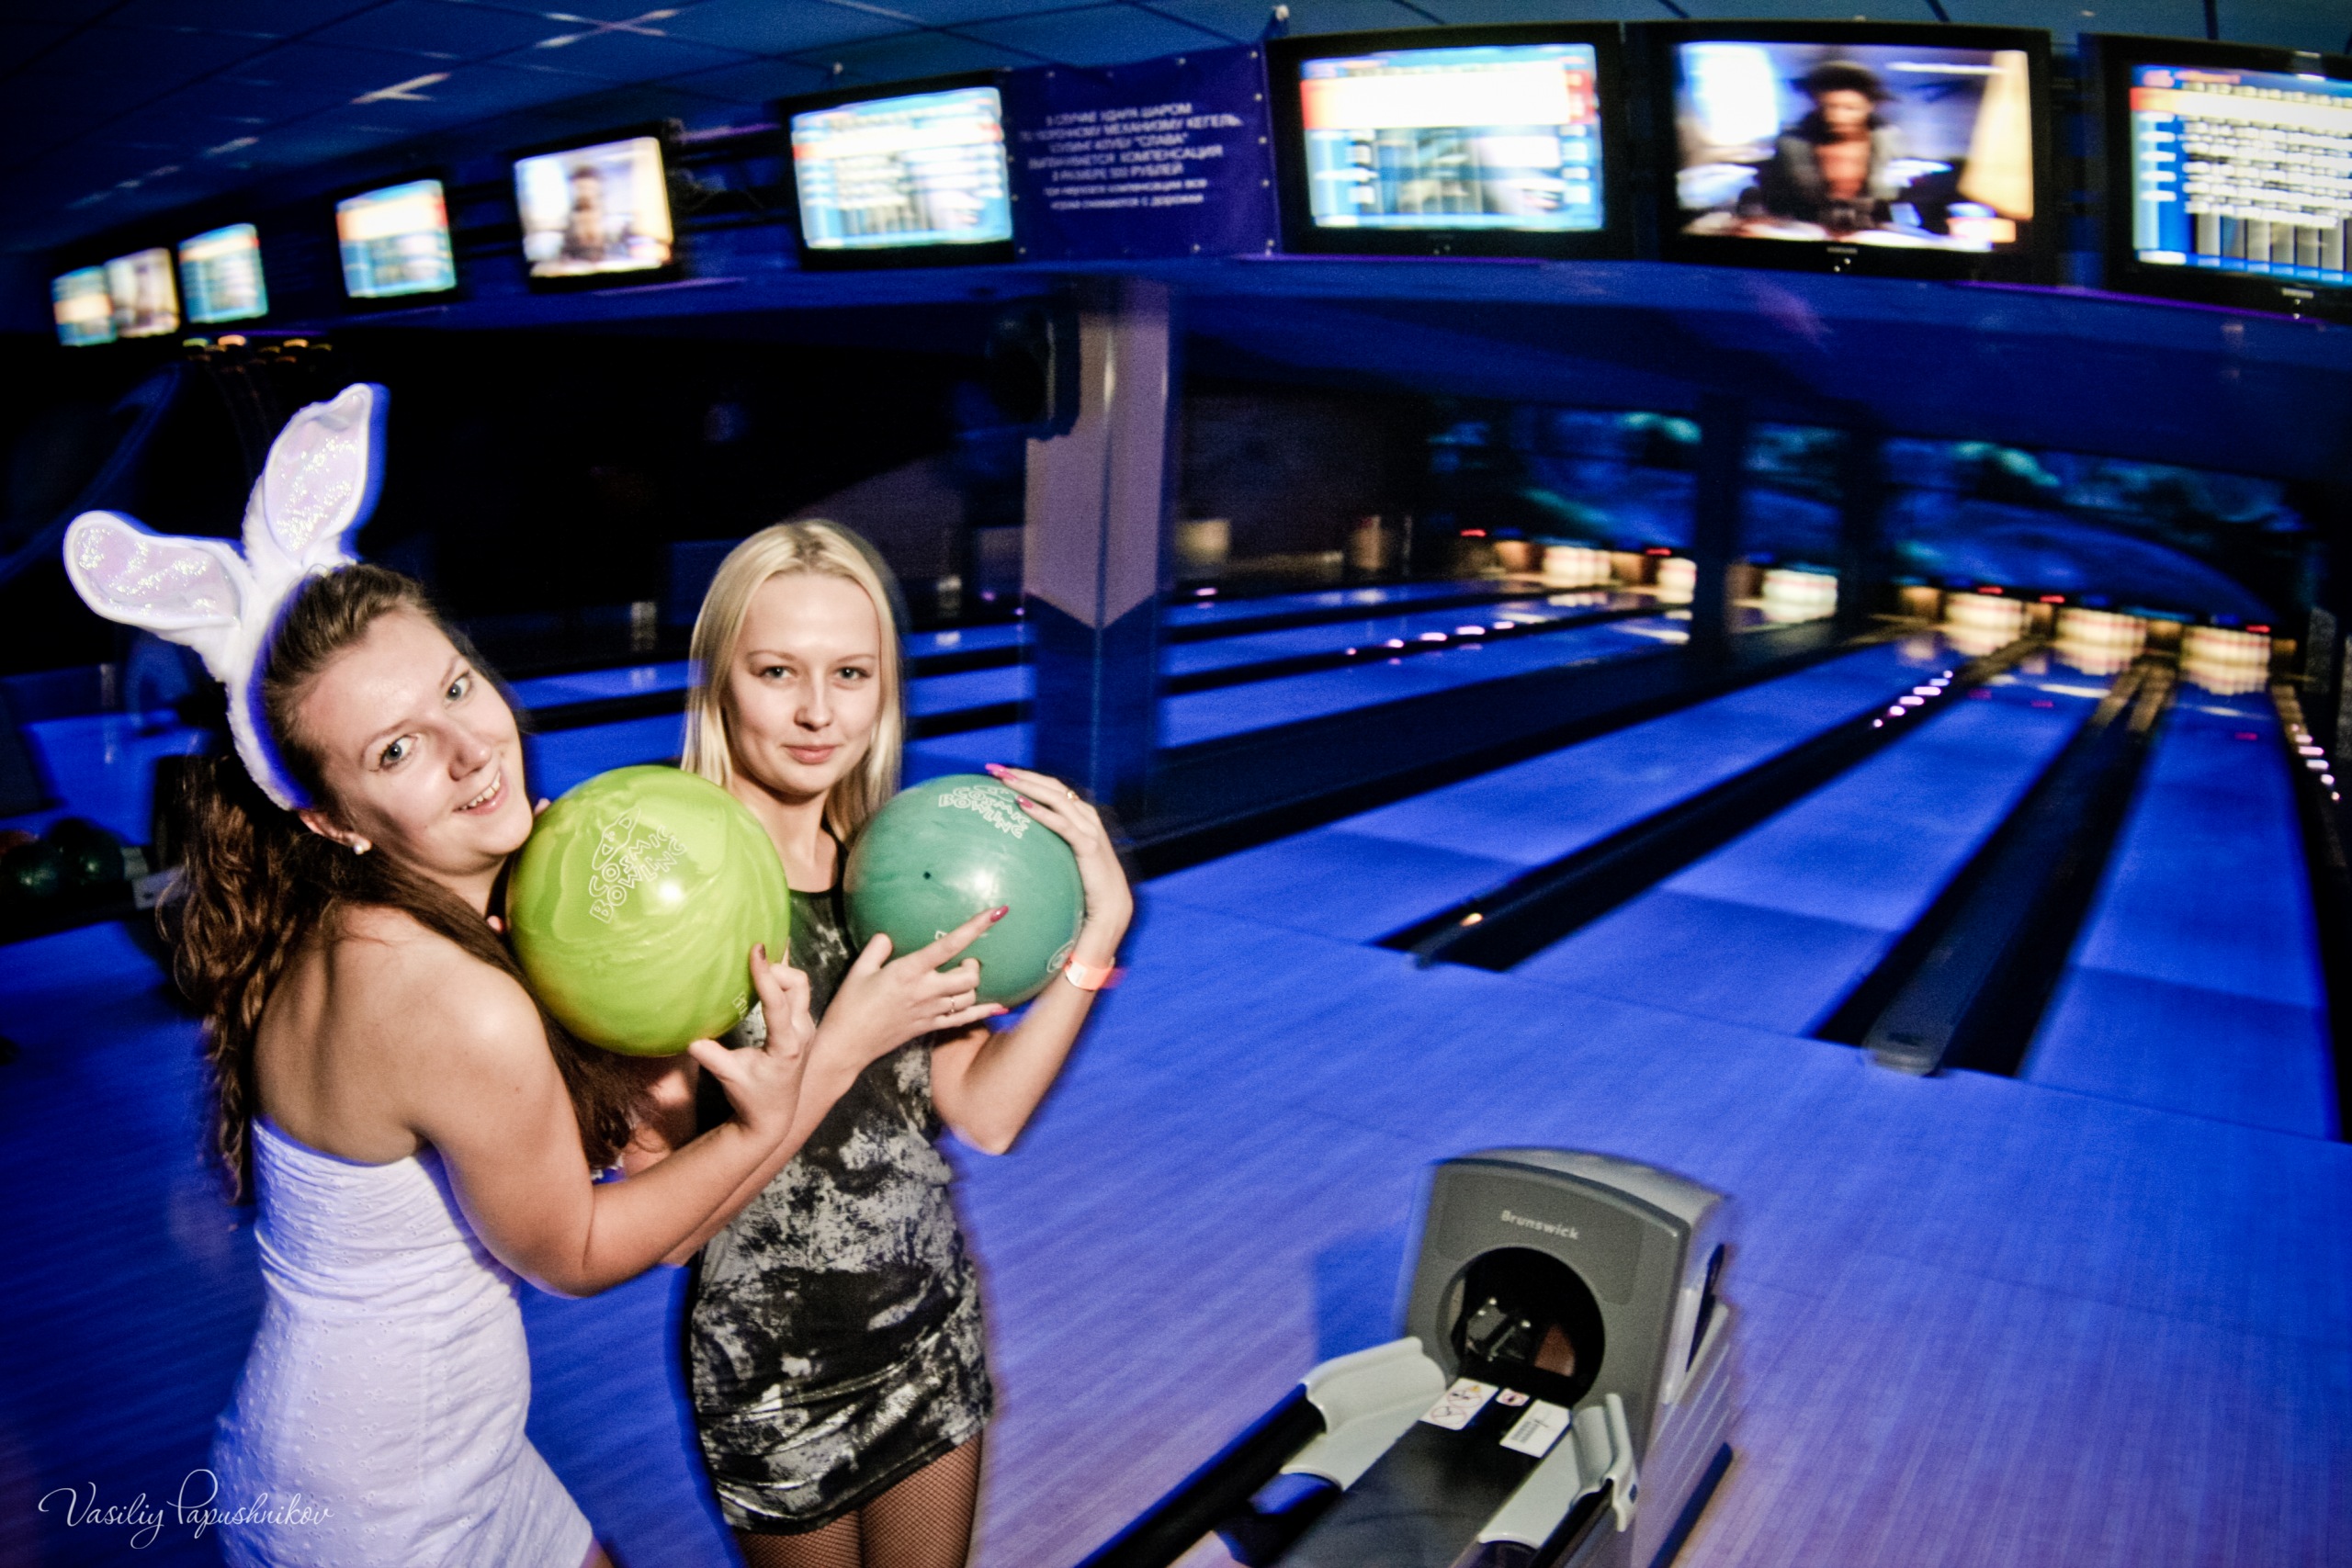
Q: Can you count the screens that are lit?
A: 9